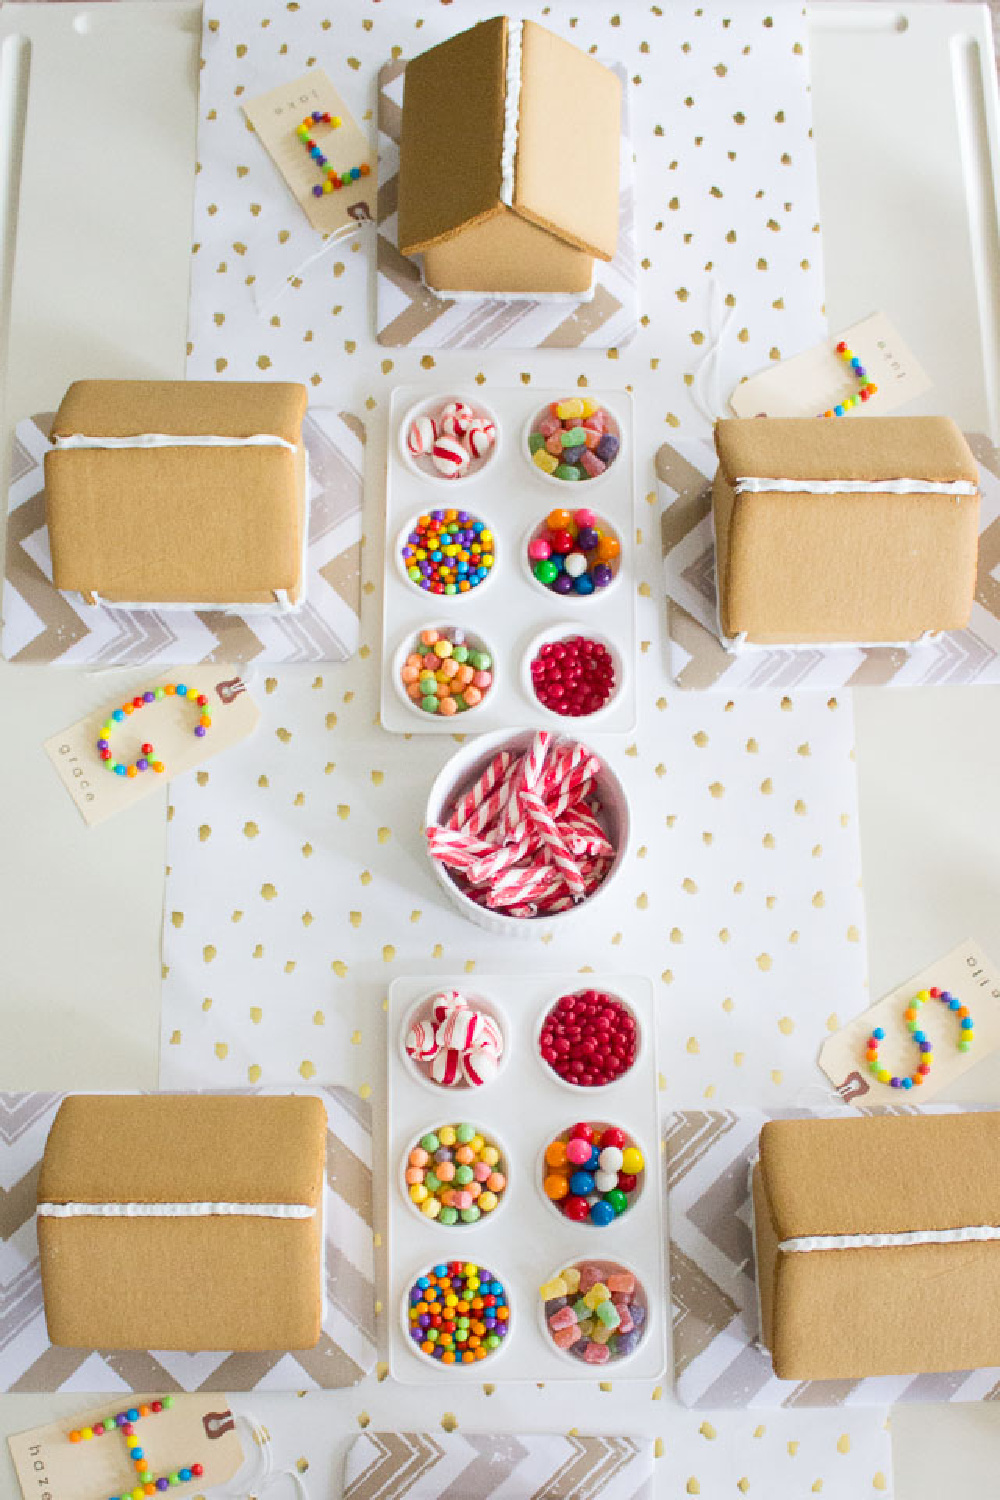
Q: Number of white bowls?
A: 13